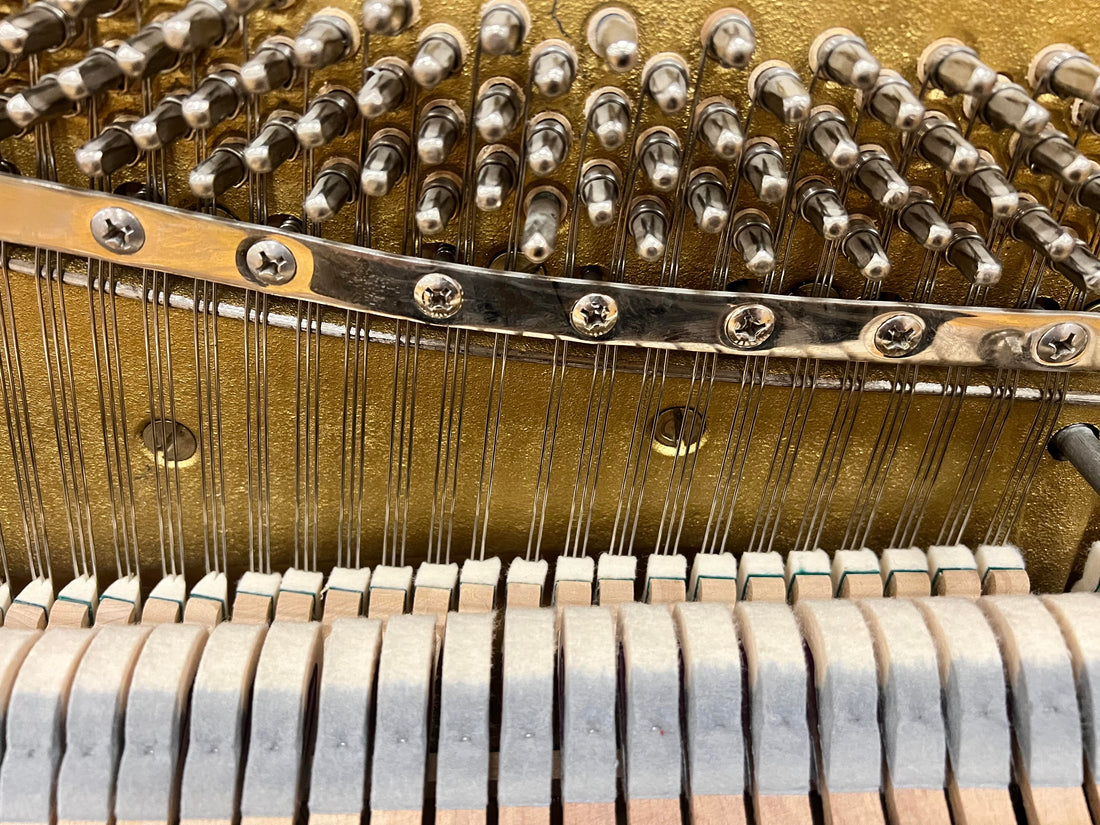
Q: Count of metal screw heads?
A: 9